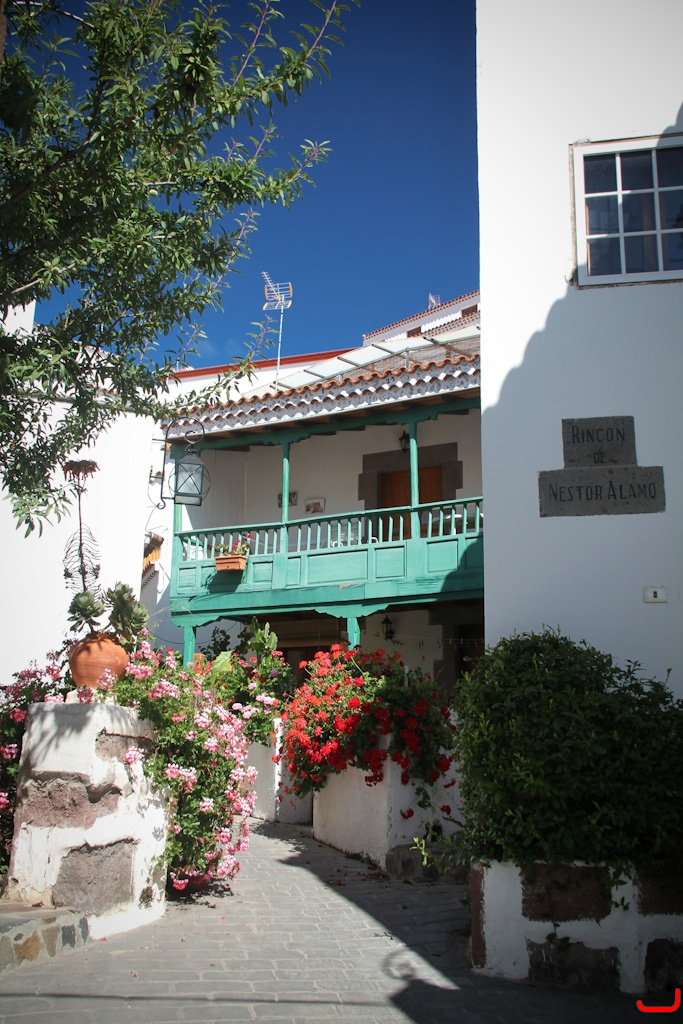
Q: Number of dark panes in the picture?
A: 9